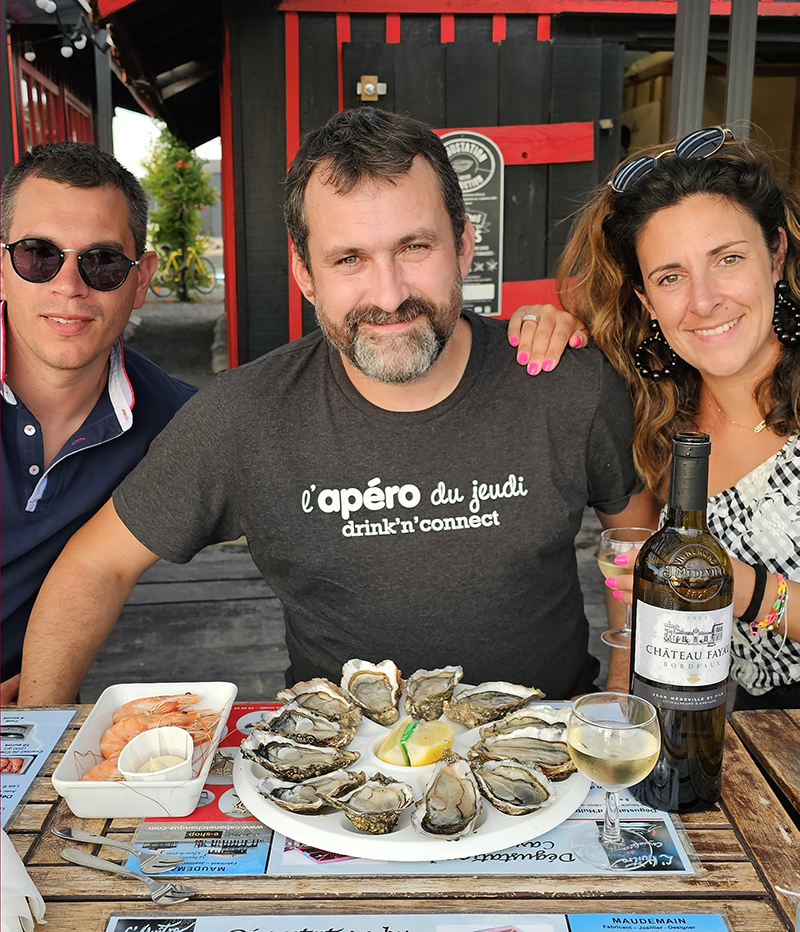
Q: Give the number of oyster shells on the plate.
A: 12